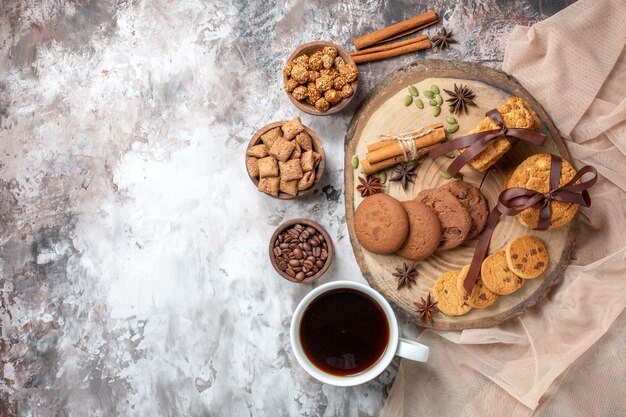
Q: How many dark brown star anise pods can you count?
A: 6